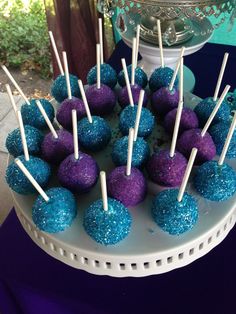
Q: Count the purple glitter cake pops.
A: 10